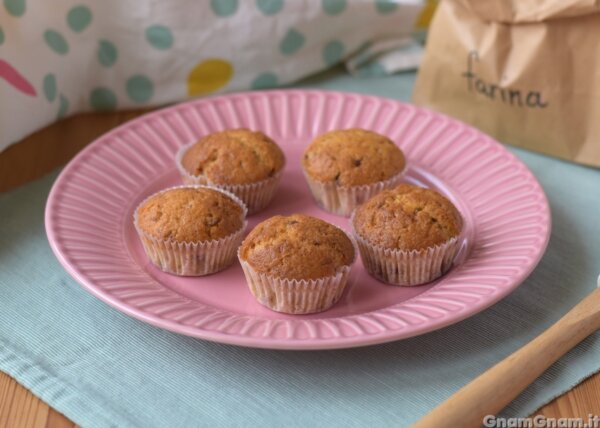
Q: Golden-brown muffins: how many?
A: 5